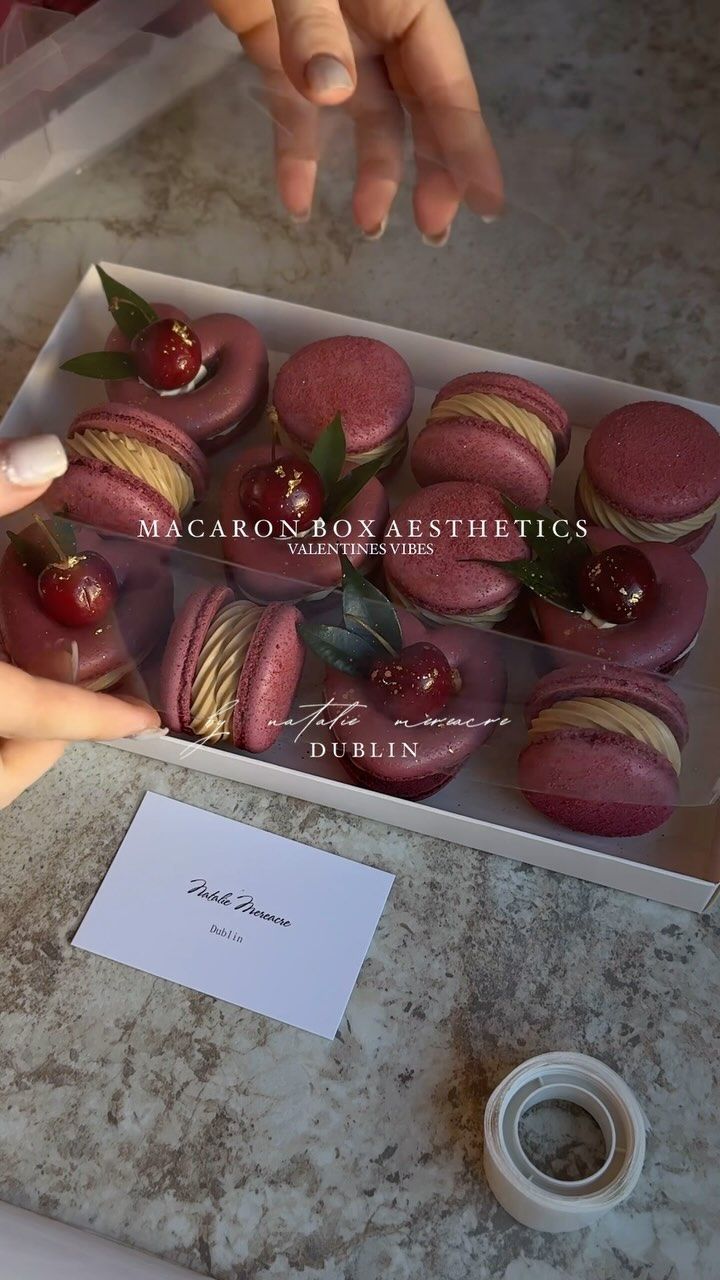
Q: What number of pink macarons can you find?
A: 12